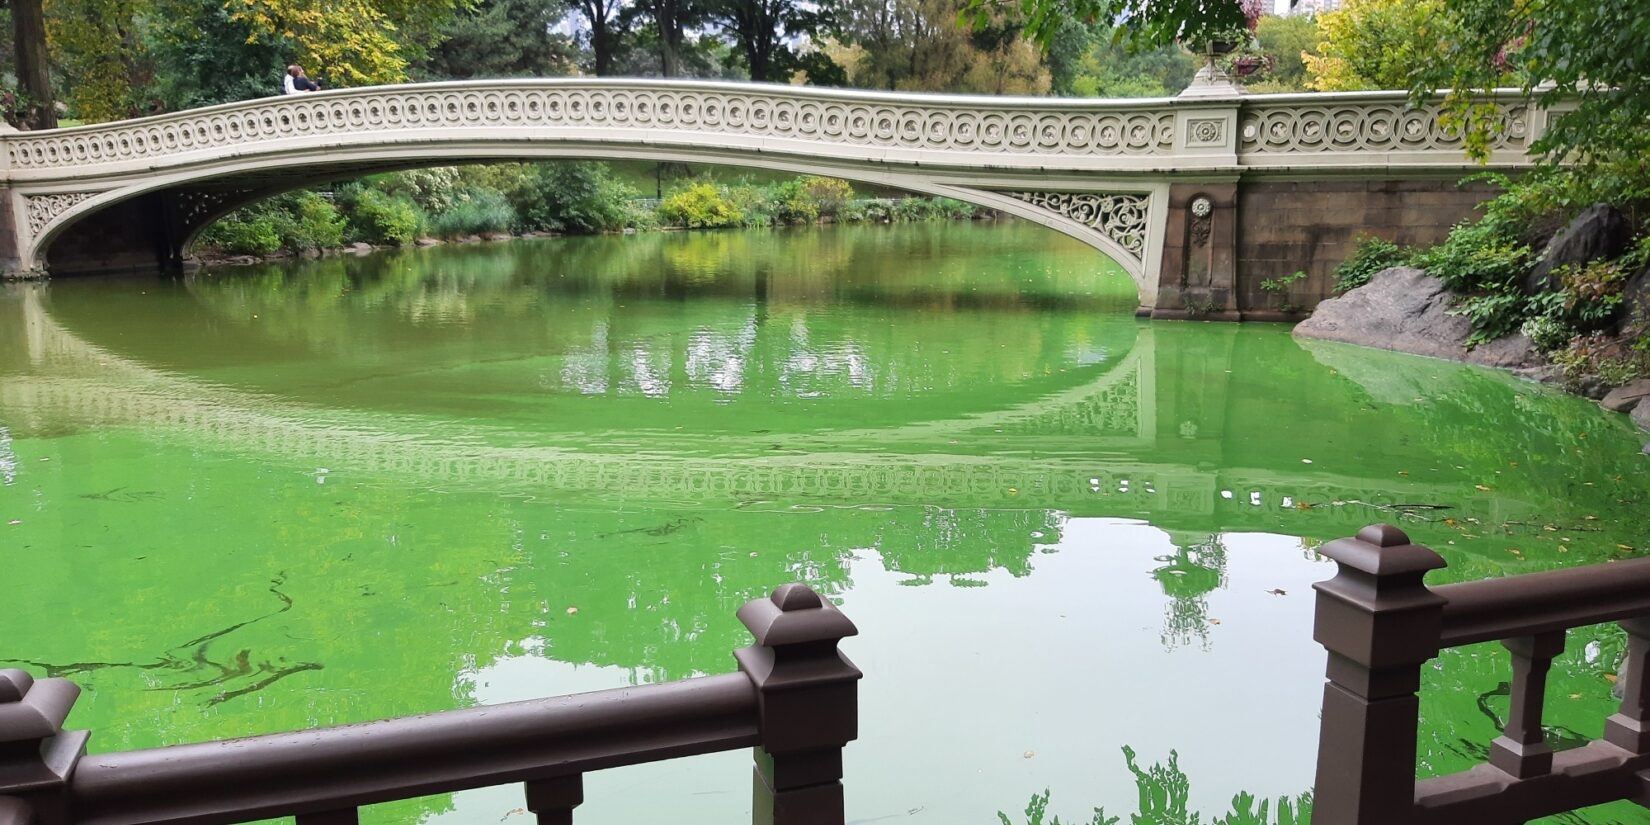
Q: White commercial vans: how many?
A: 0